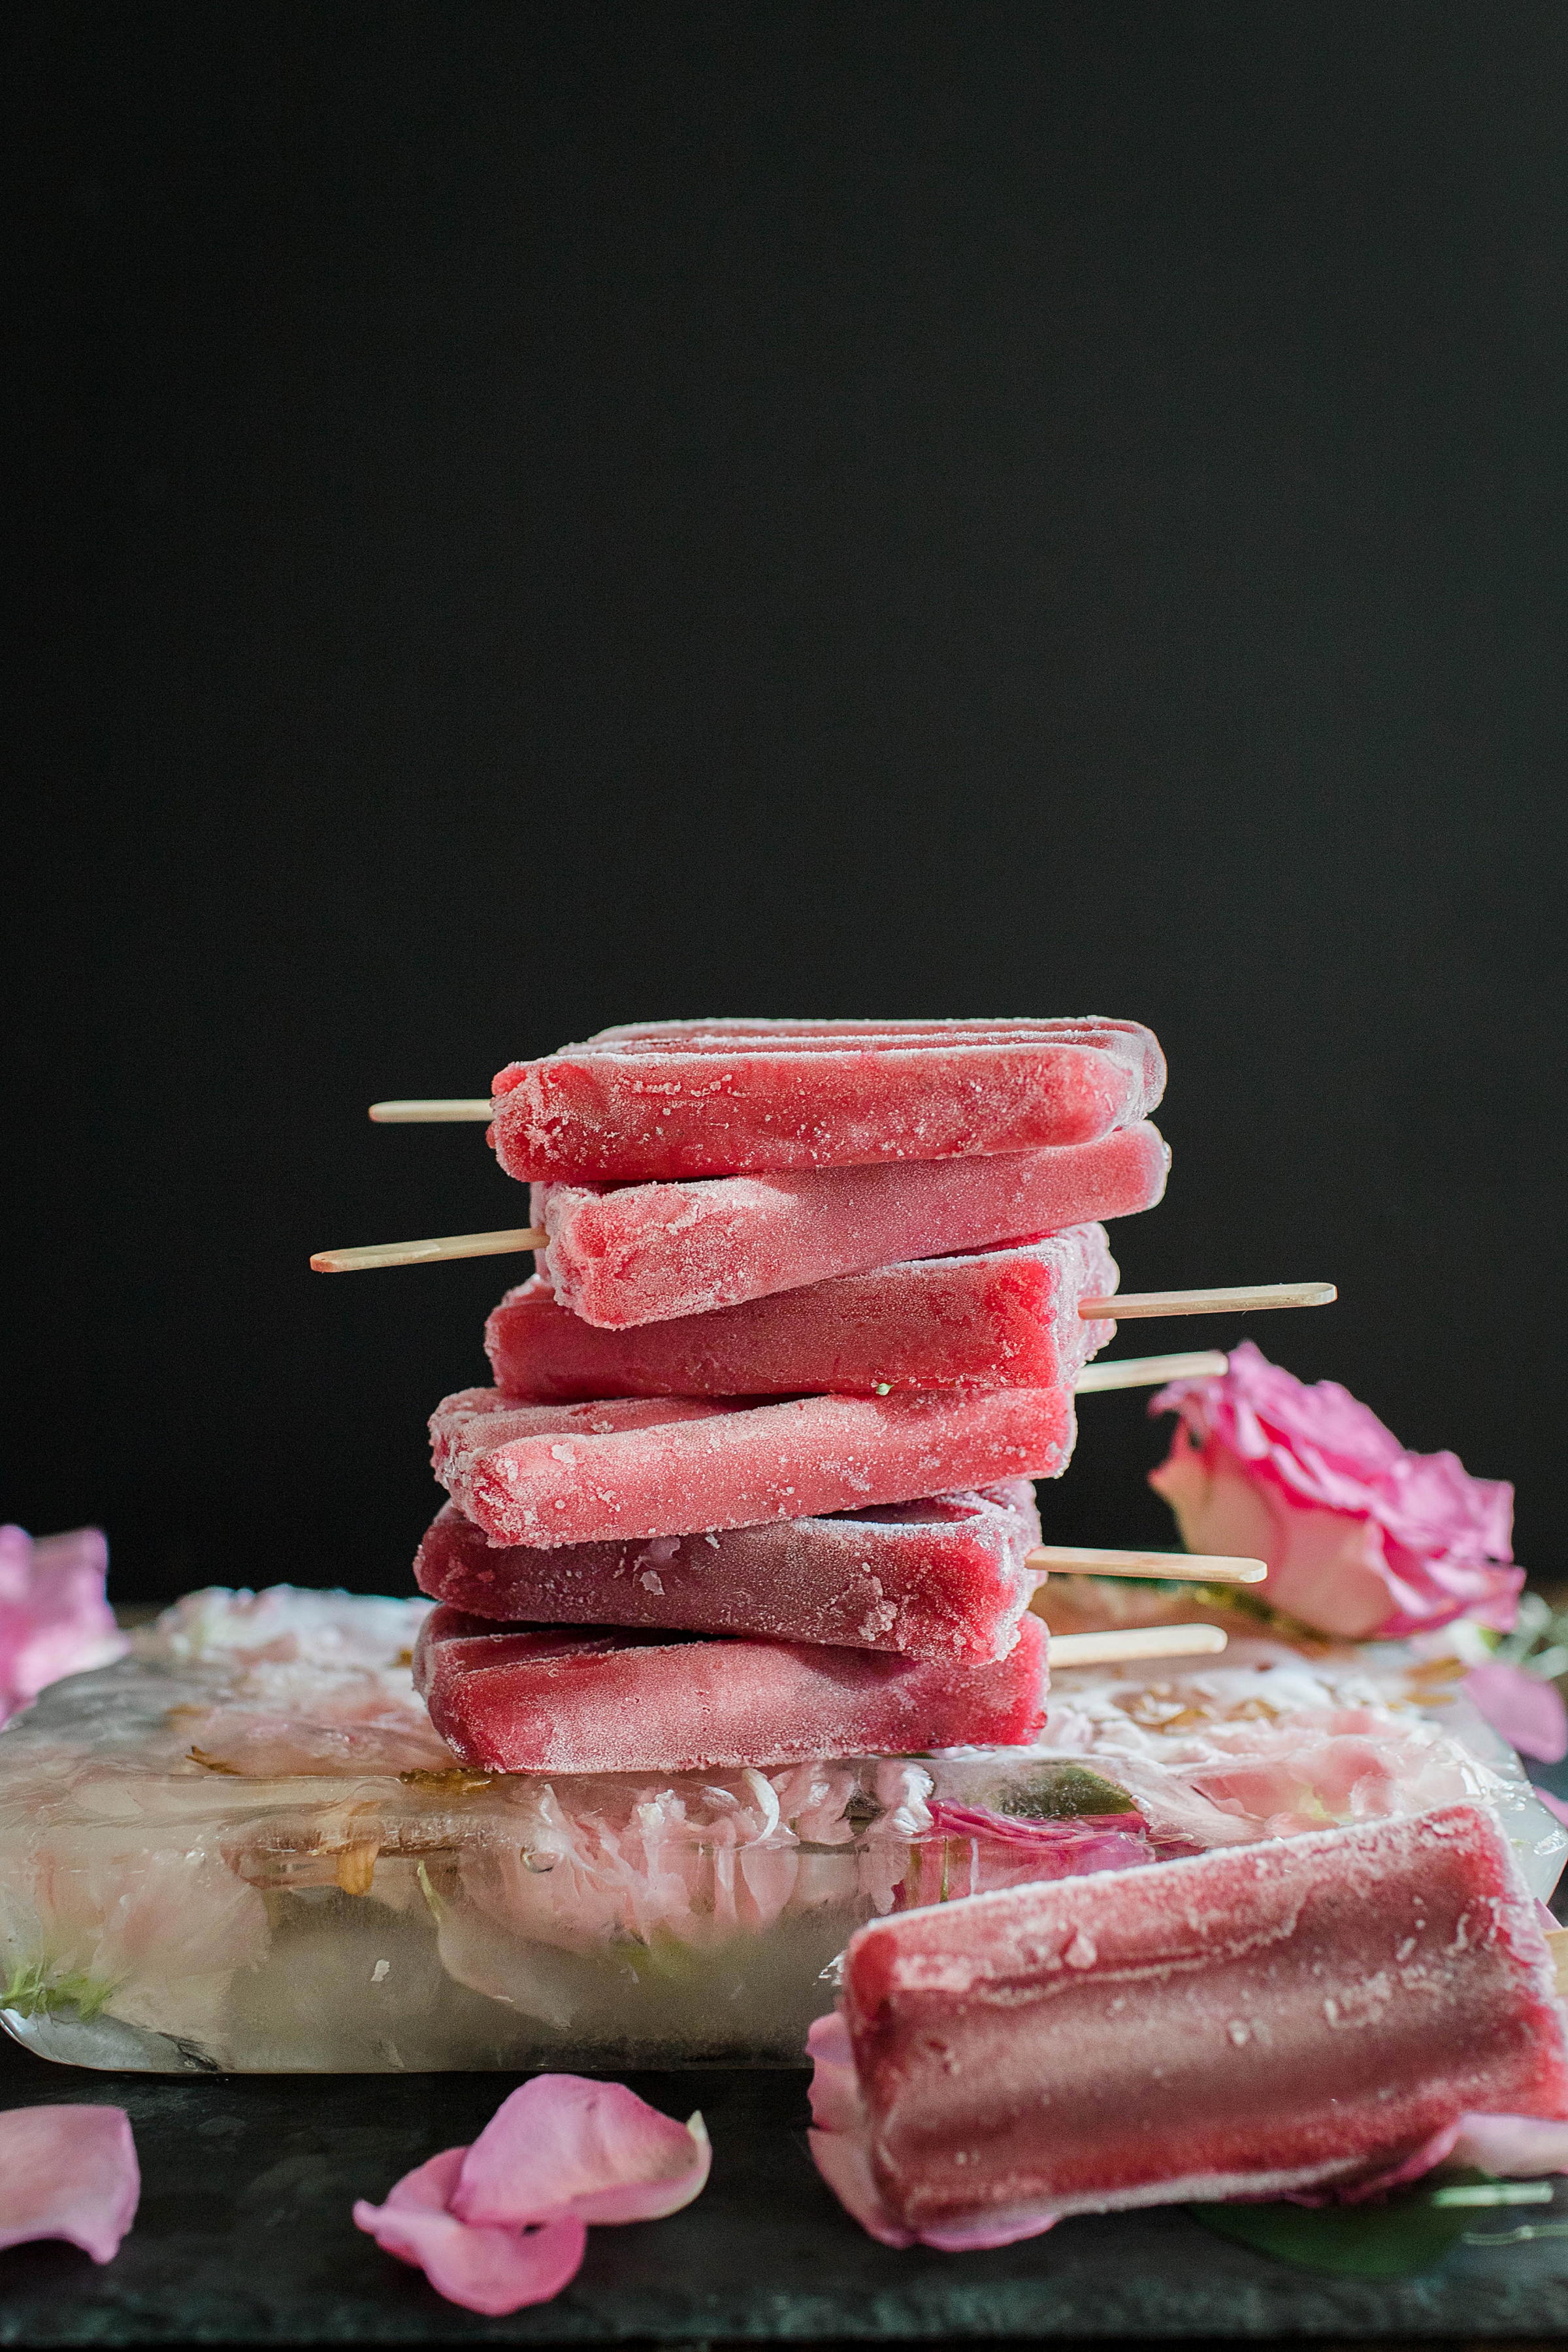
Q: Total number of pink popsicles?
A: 7